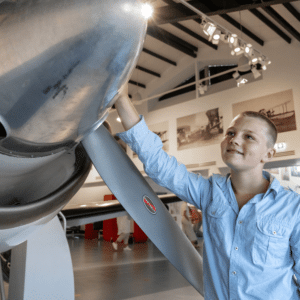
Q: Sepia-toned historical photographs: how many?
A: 3